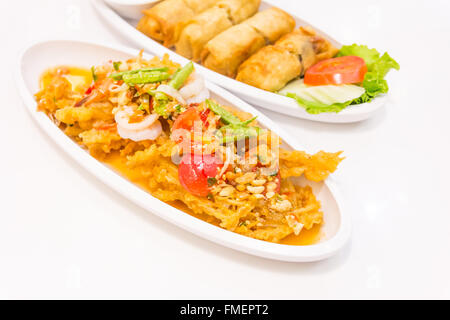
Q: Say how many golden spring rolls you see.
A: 4